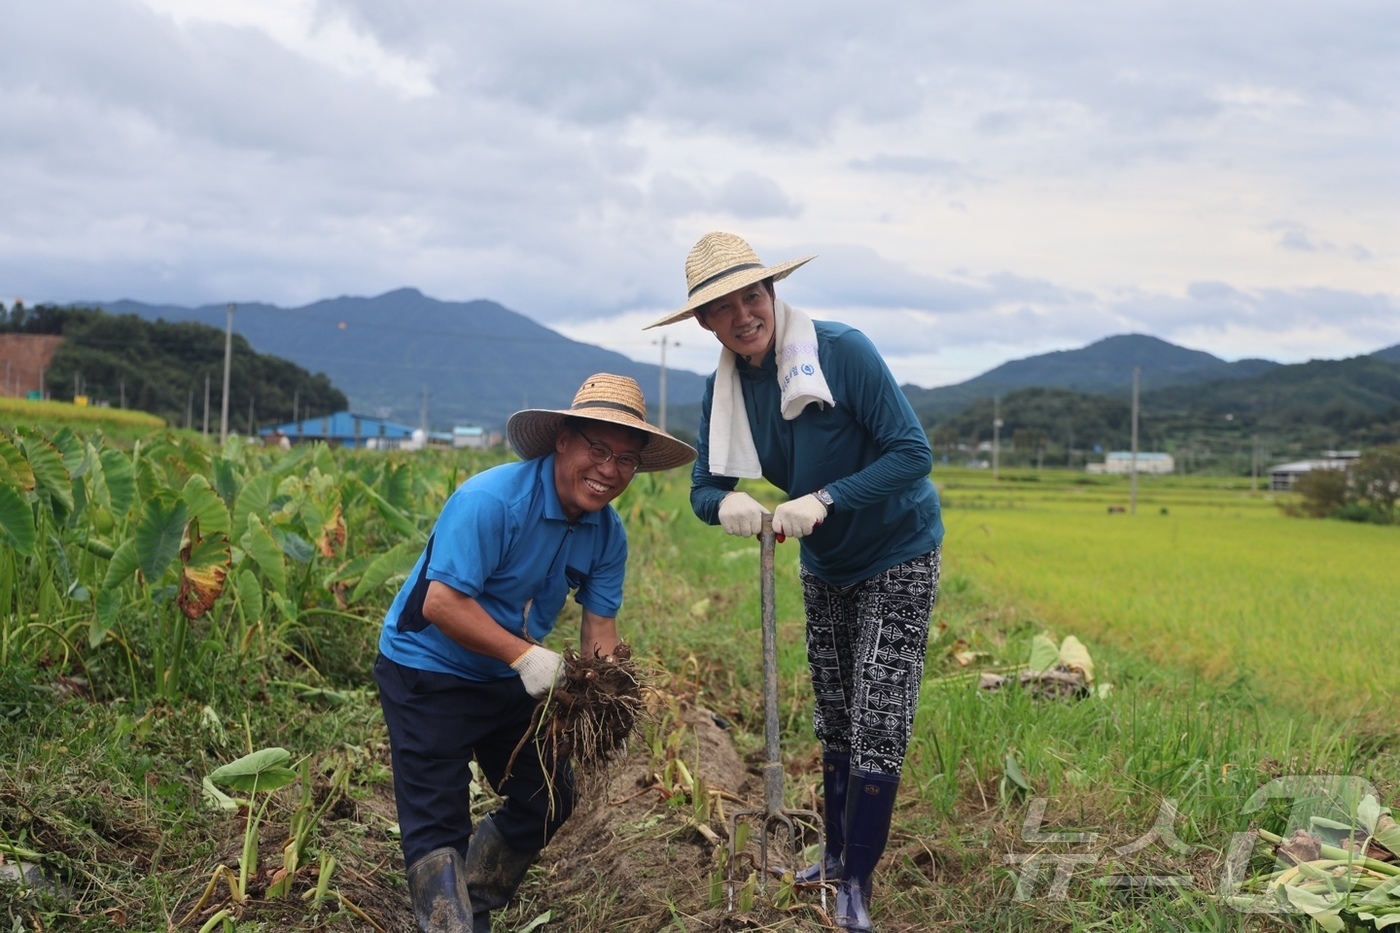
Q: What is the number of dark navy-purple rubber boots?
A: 2